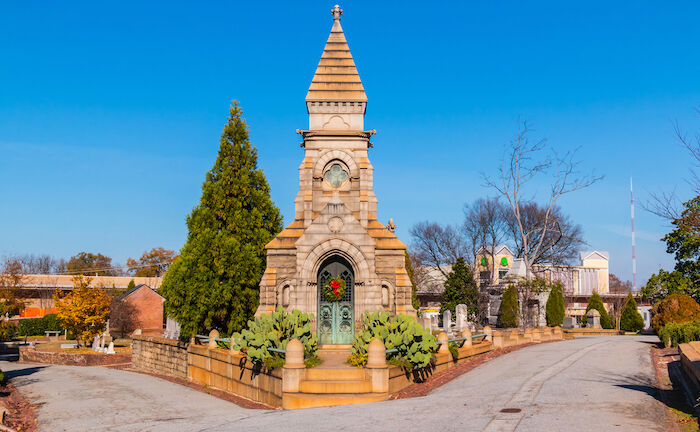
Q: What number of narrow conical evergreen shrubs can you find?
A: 4